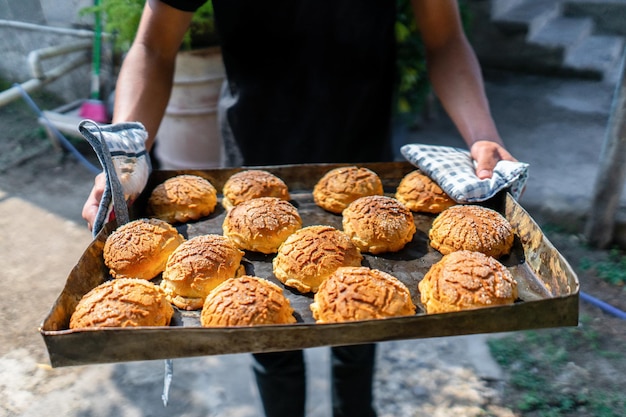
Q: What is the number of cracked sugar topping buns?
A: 14